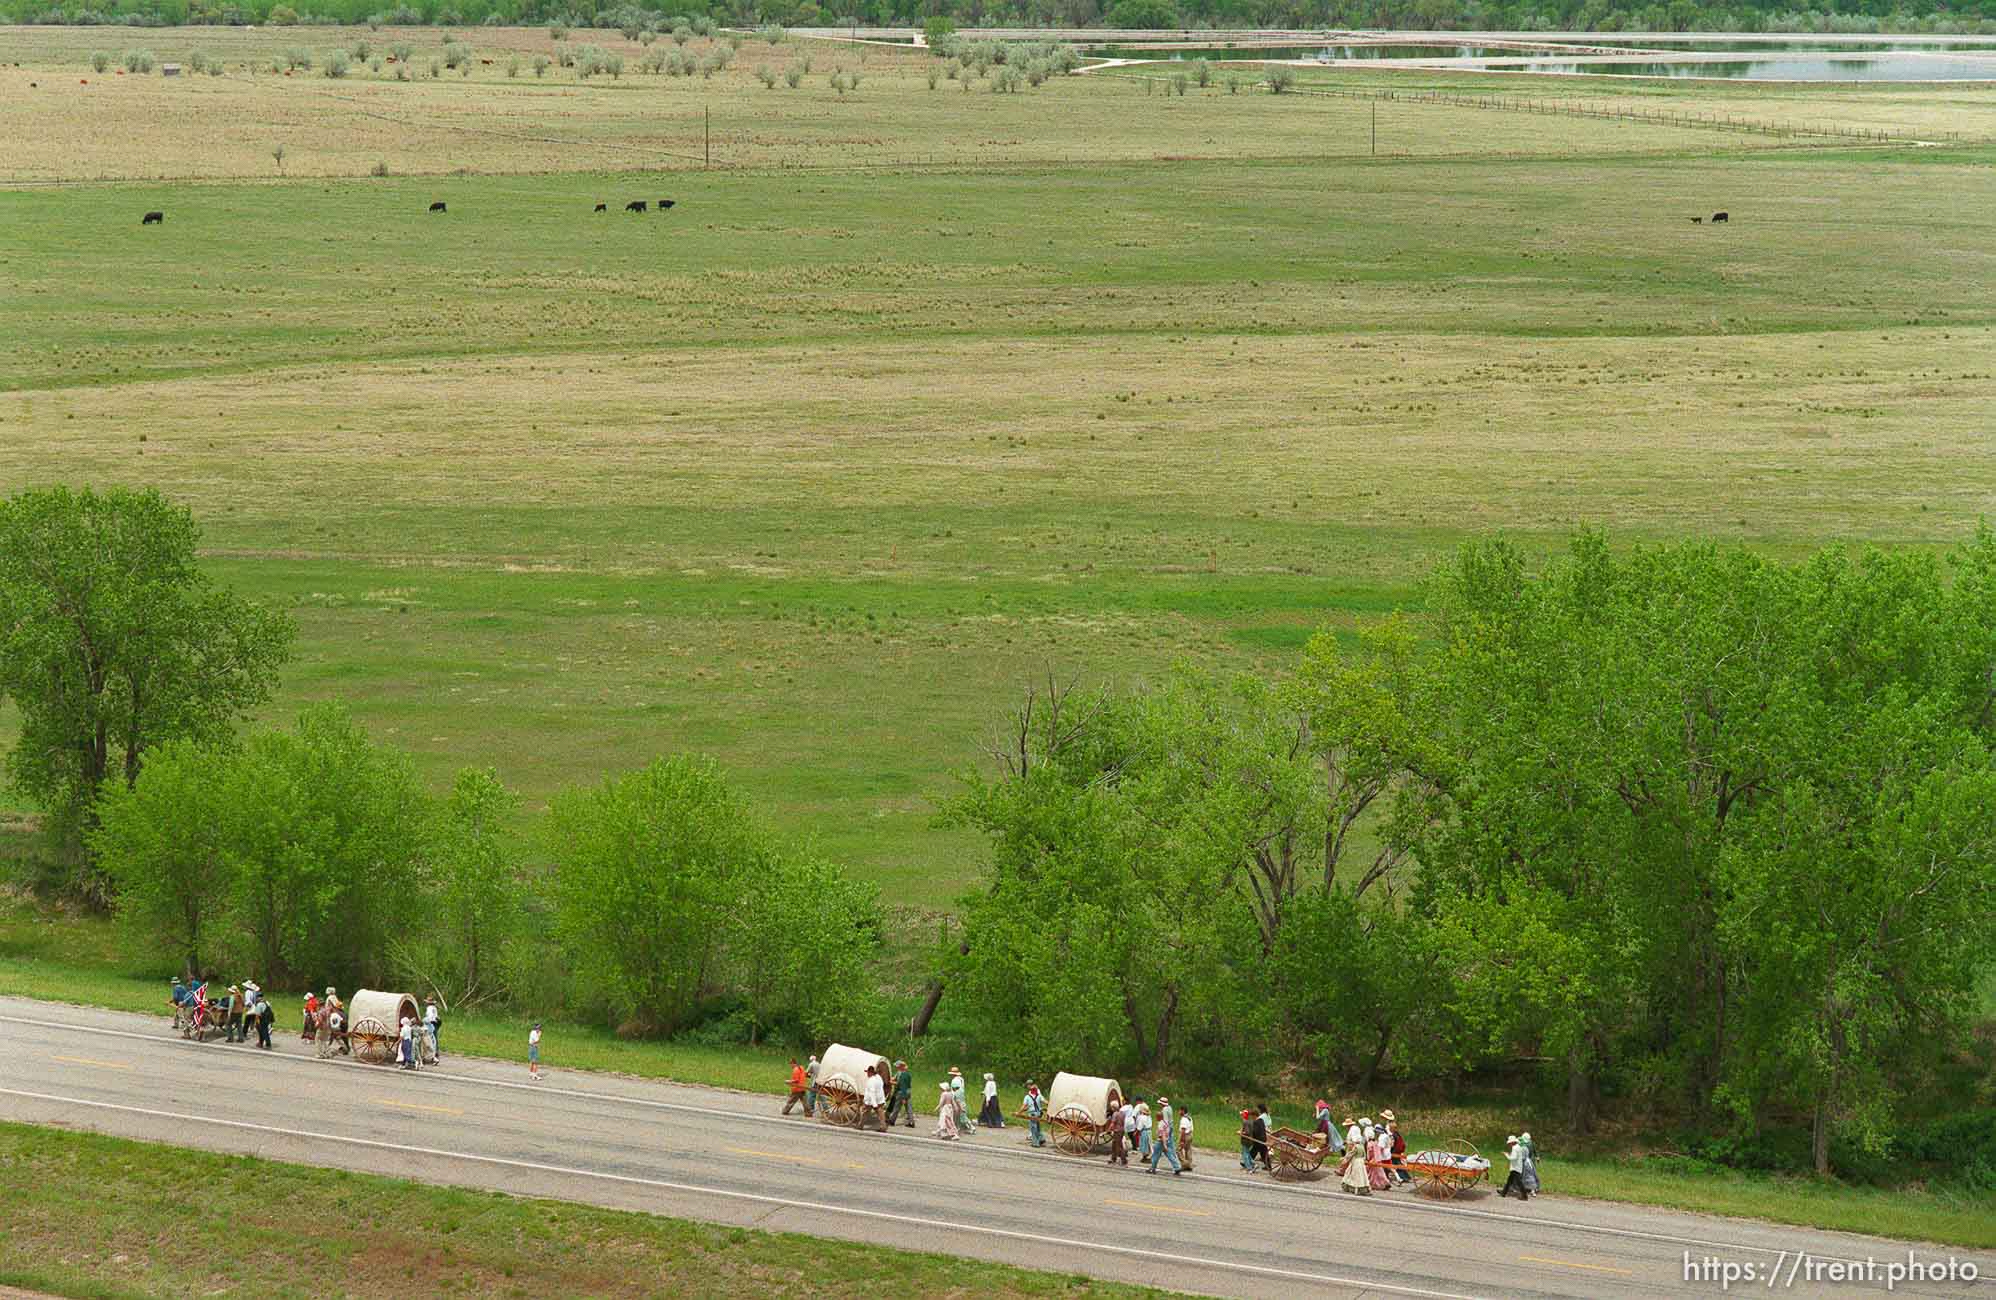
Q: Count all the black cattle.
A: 7